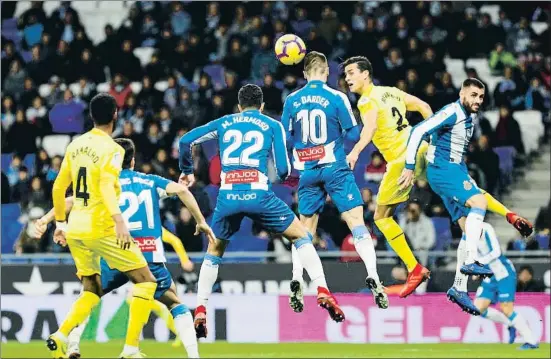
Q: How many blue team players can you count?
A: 5